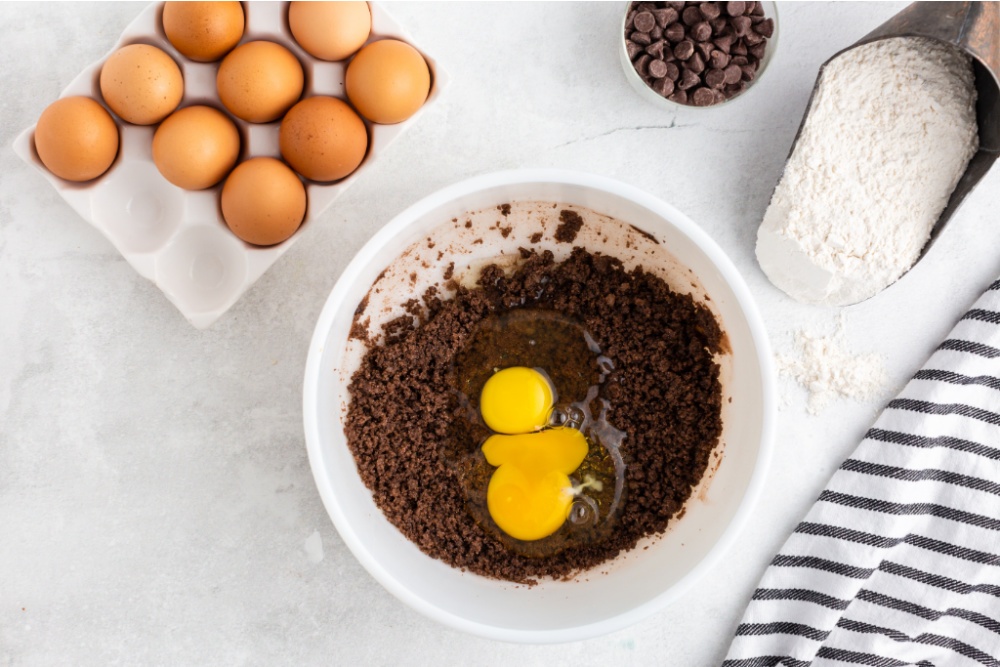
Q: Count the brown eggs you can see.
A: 9